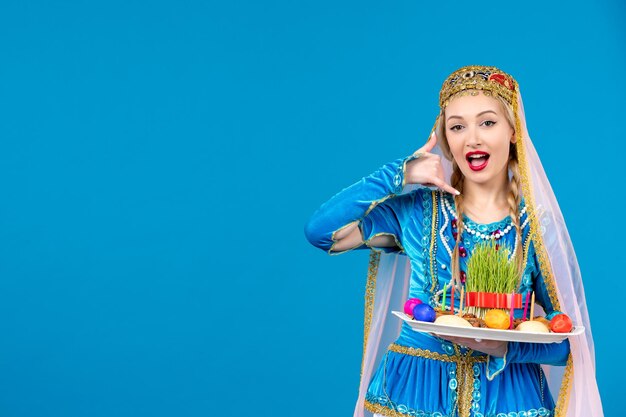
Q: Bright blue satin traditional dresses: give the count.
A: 1